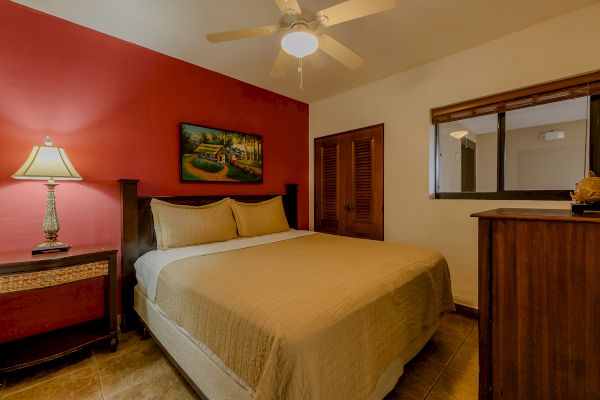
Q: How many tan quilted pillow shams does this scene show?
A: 2